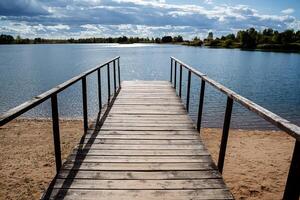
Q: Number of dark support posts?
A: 13